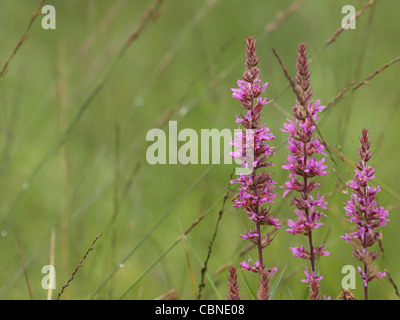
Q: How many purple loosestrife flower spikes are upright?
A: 3